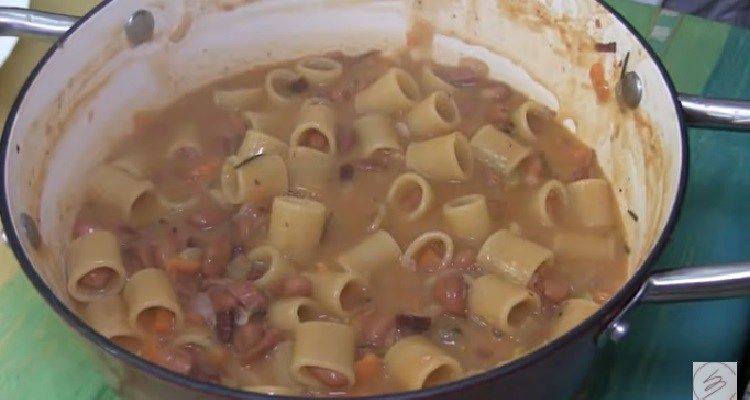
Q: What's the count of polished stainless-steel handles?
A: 2